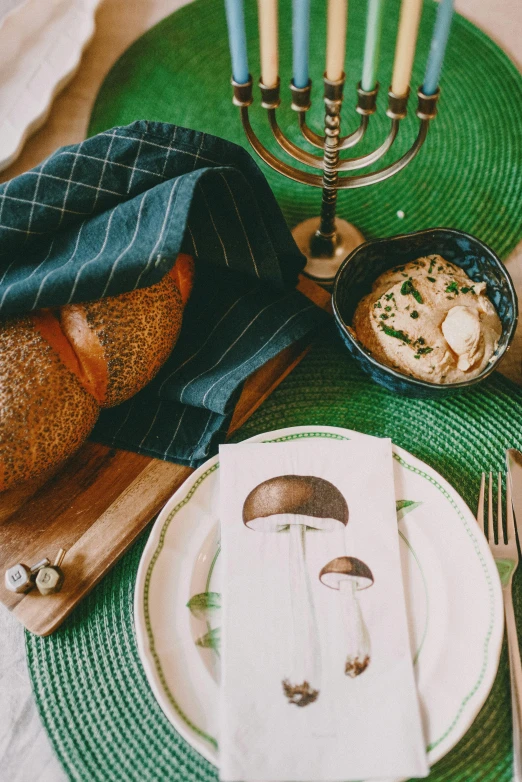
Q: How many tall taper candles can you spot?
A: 7